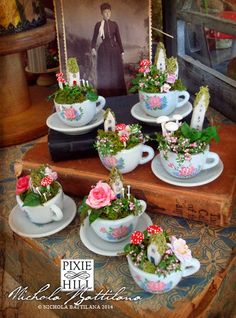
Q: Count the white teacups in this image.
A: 7